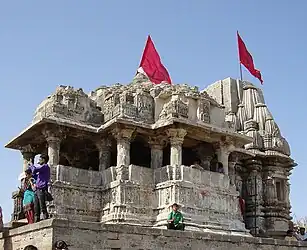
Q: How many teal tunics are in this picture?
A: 1